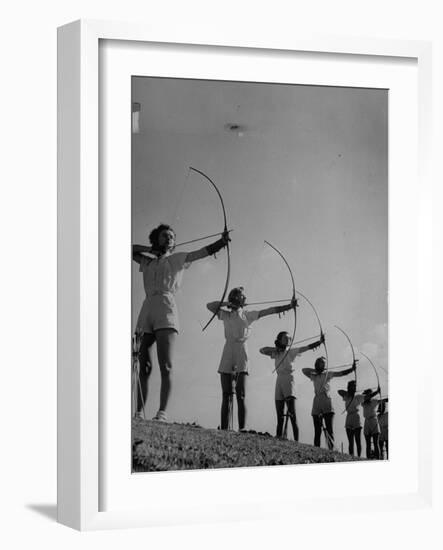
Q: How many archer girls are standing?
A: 7